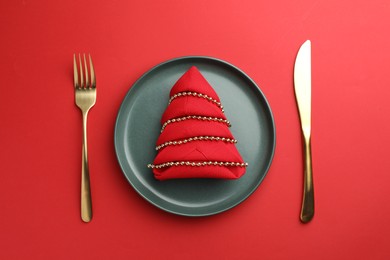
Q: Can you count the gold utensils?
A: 2